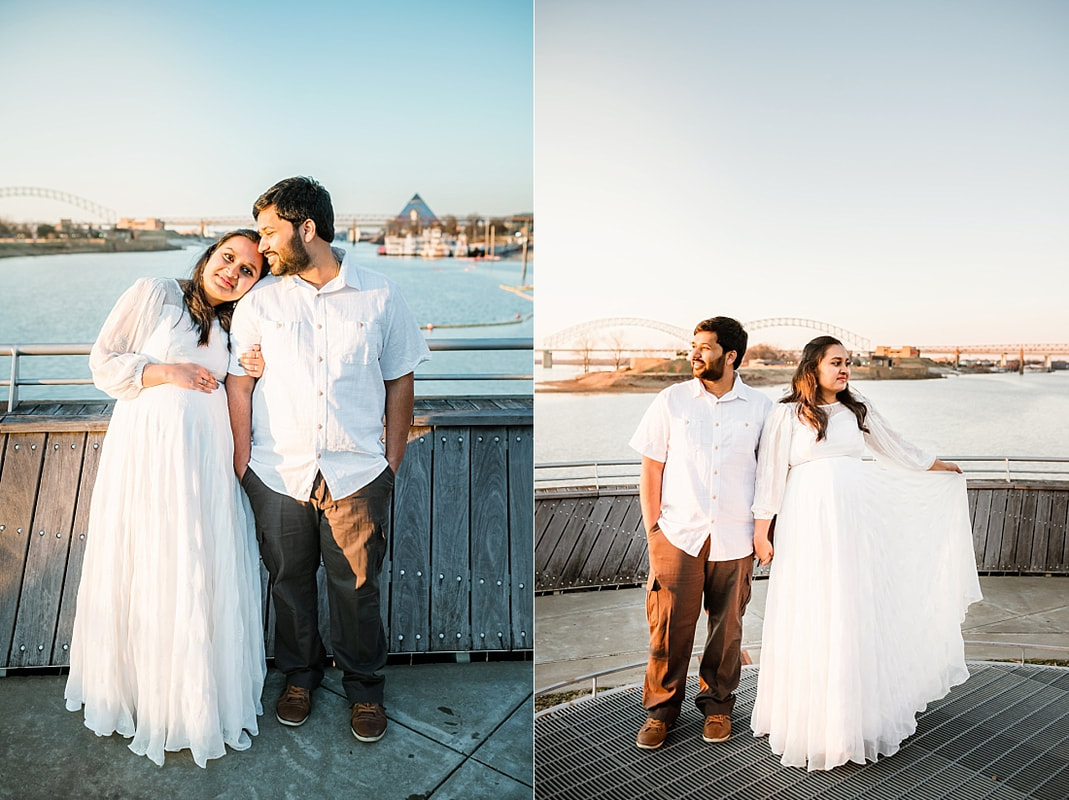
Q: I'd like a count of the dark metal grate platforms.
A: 1